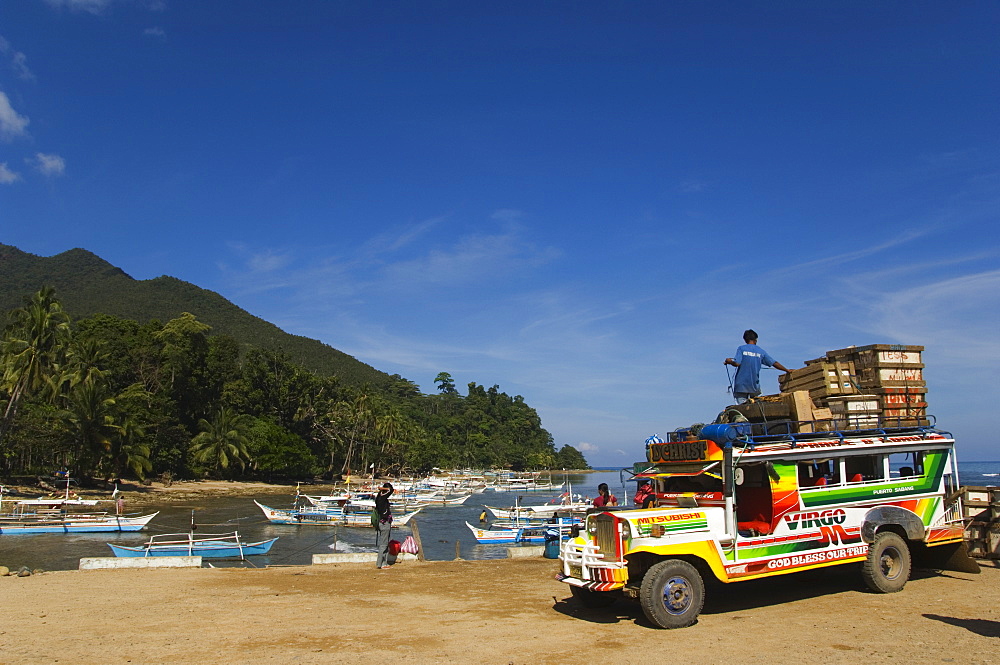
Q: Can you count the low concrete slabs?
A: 3